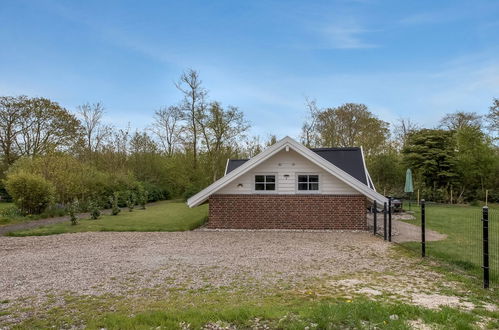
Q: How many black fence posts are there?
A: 5